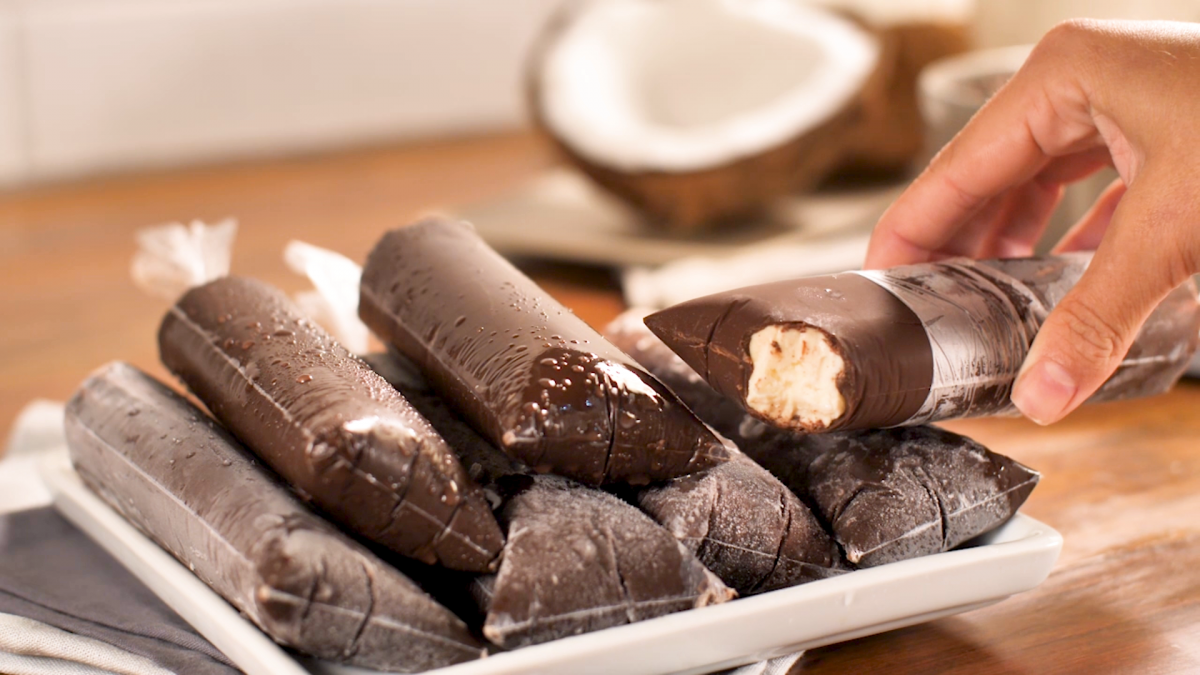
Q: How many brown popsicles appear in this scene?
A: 7